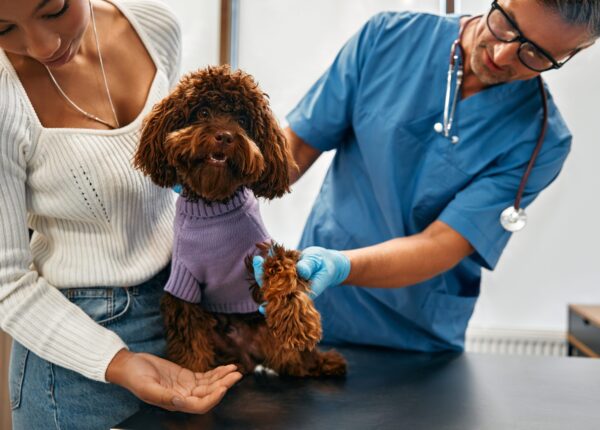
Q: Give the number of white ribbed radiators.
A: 1